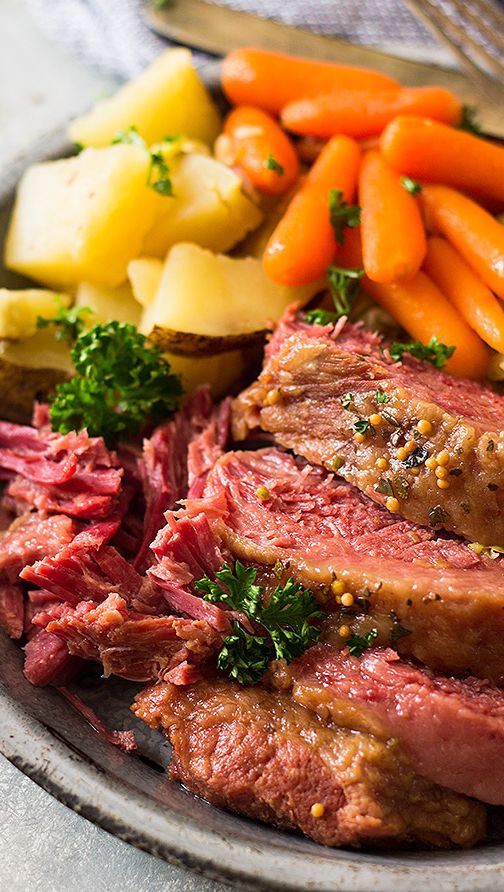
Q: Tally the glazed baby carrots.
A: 9